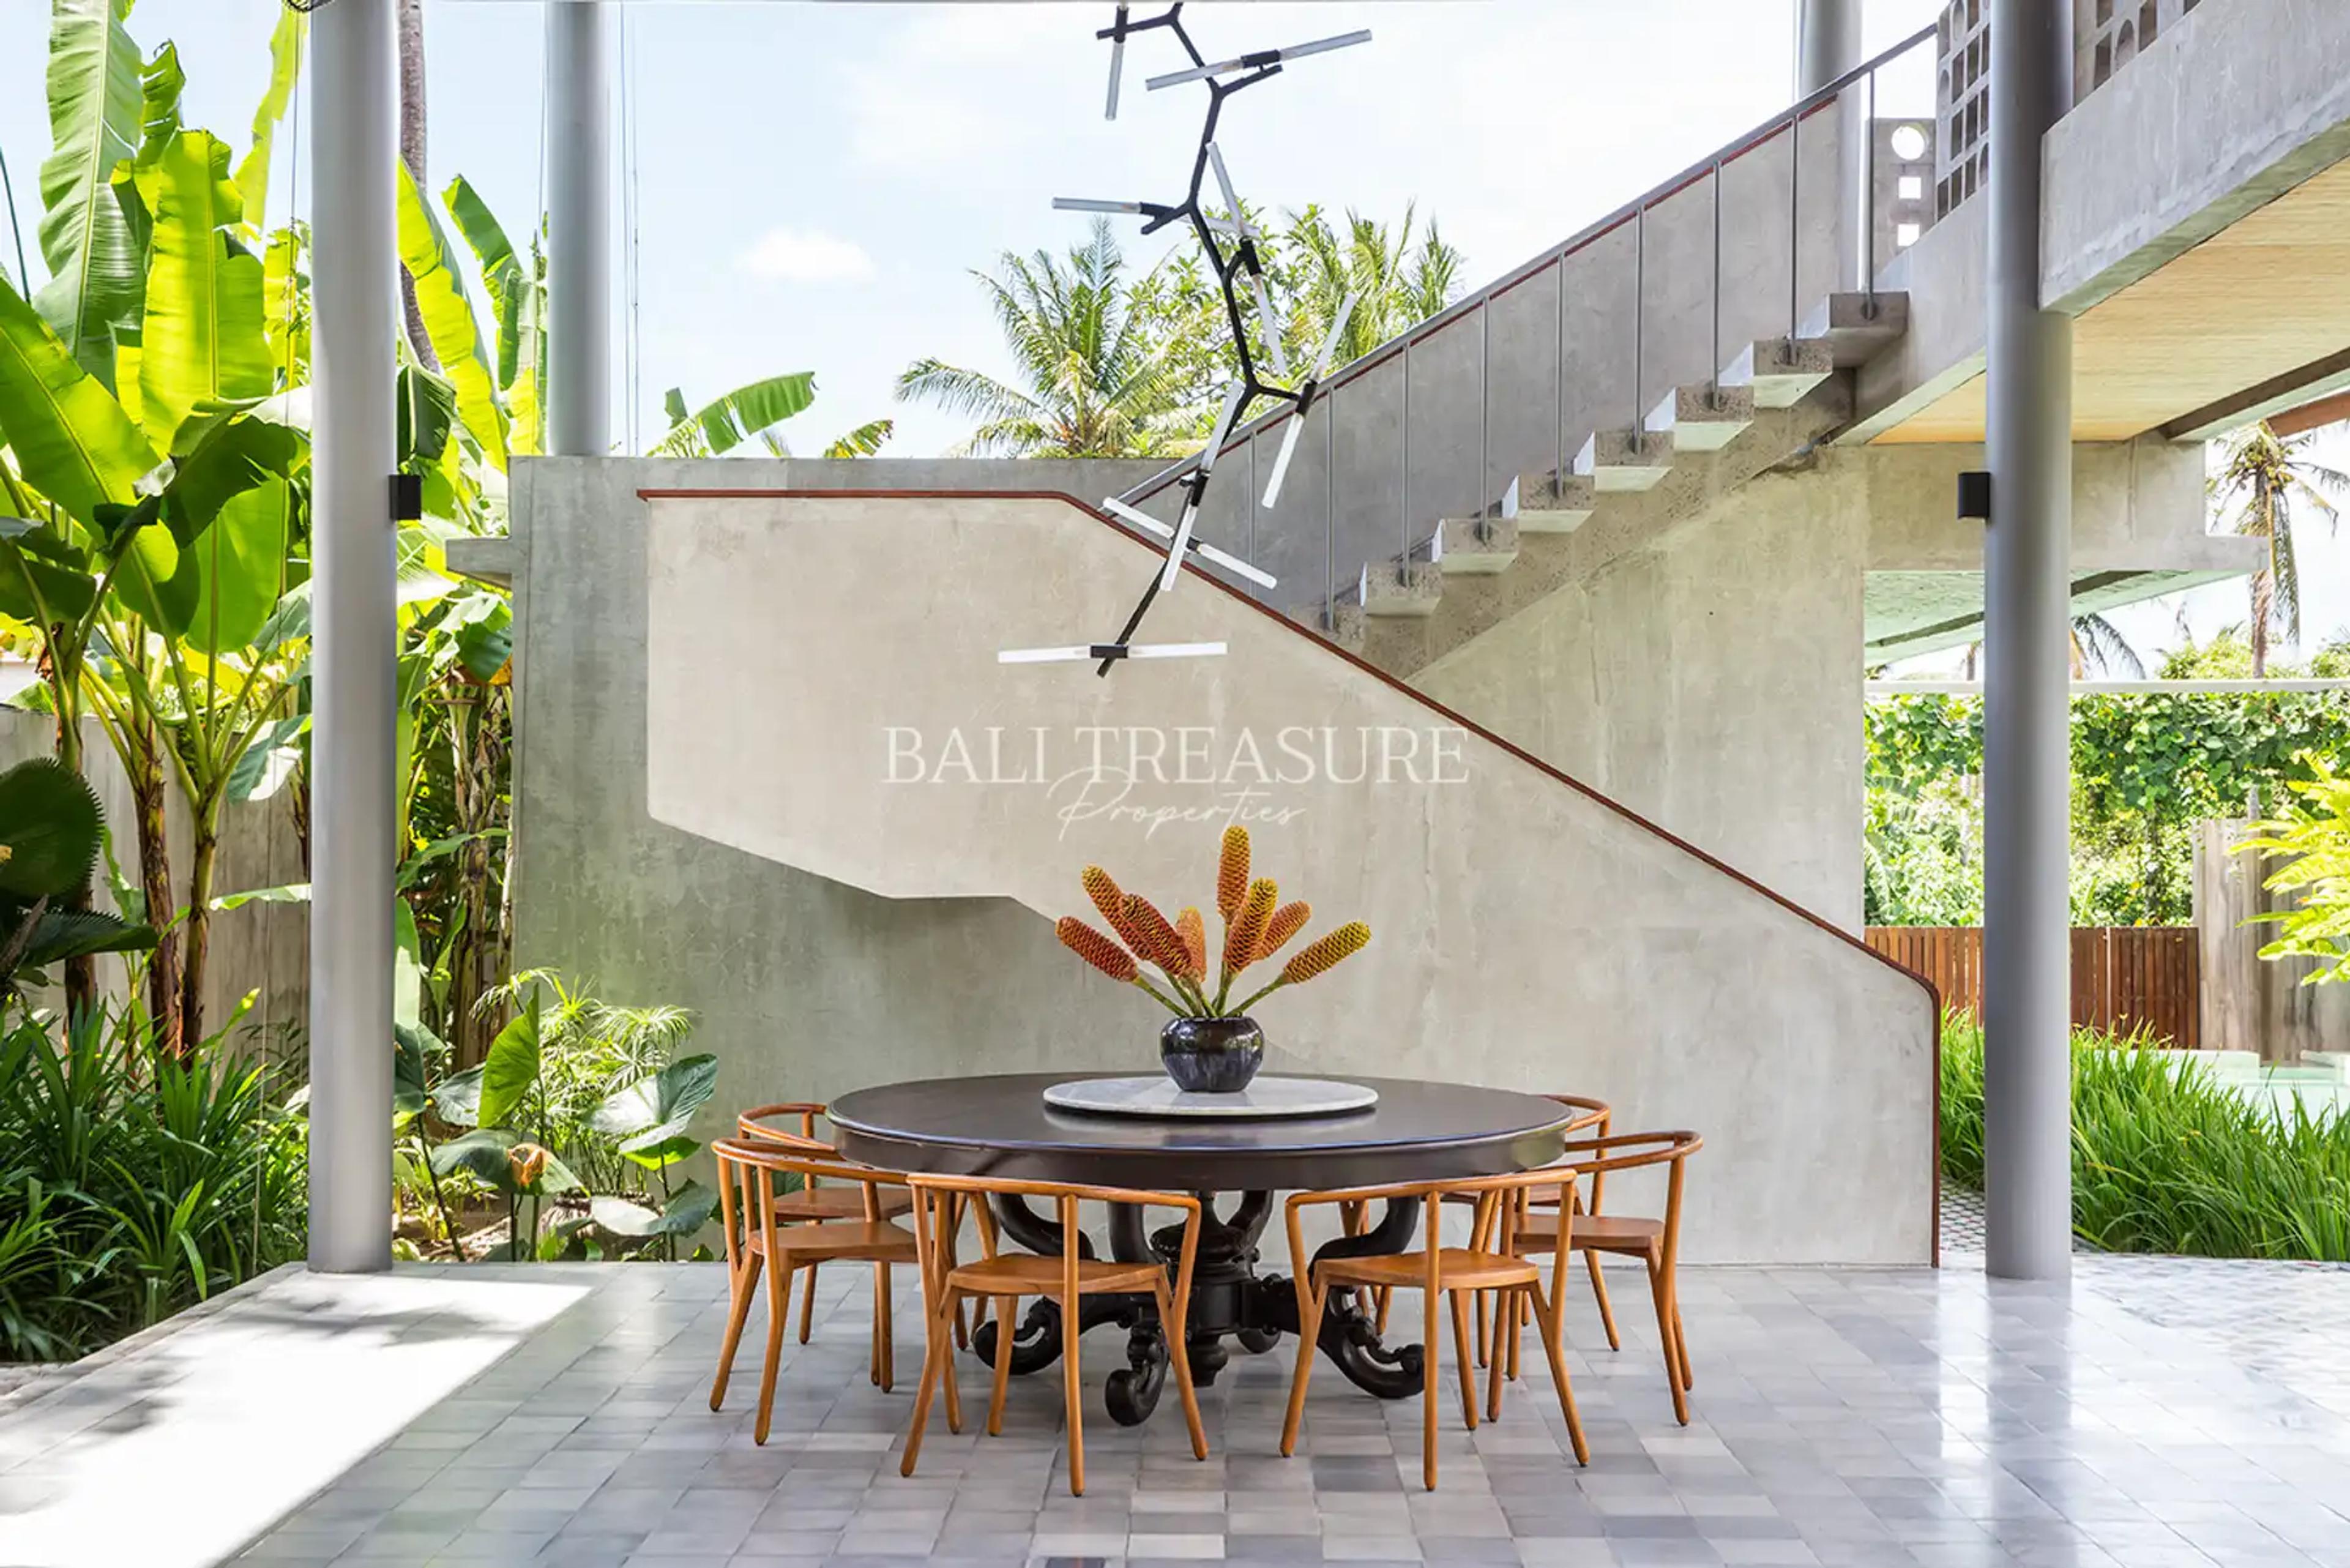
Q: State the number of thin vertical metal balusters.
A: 9